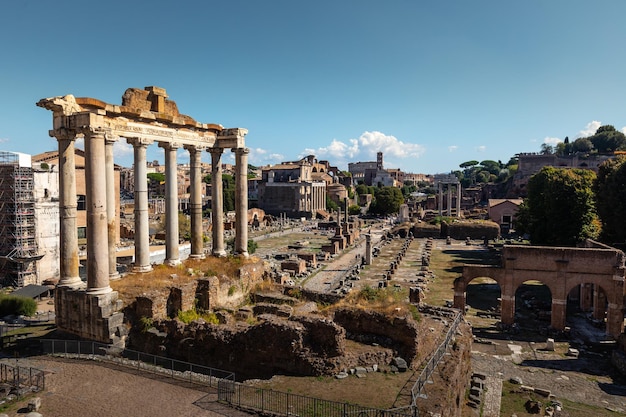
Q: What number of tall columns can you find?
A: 8